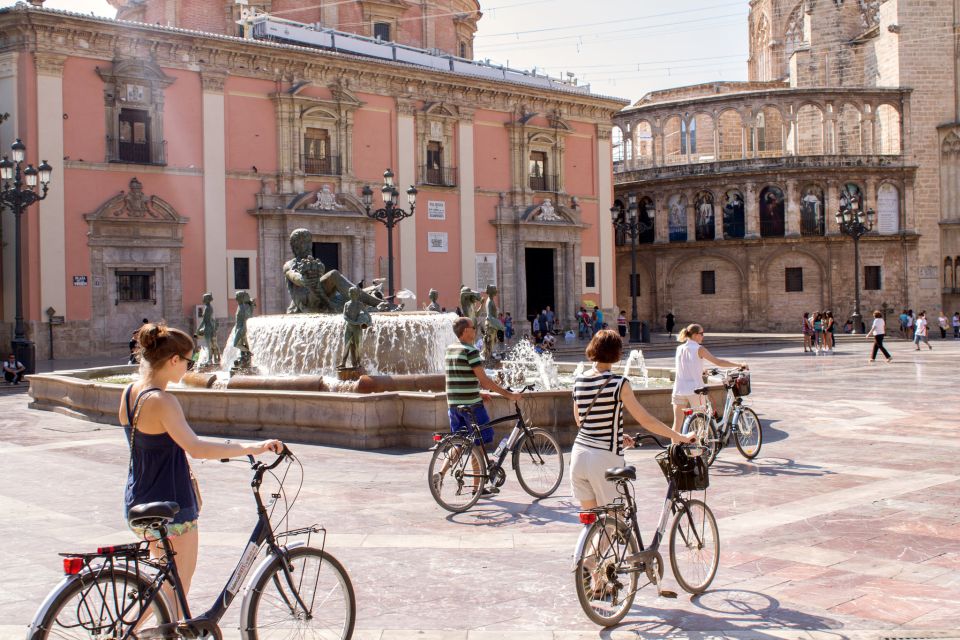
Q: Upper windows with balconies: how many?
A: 4